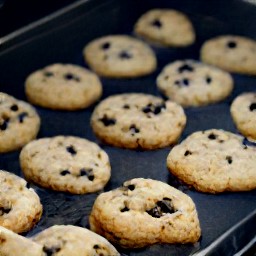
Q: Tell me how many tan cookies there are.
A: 14